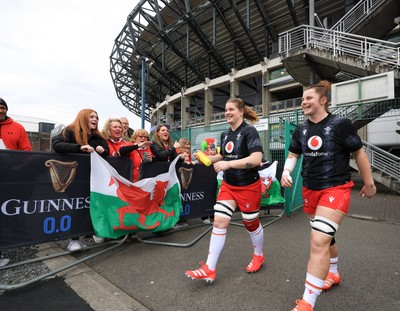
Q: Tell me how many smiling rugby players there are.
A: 2